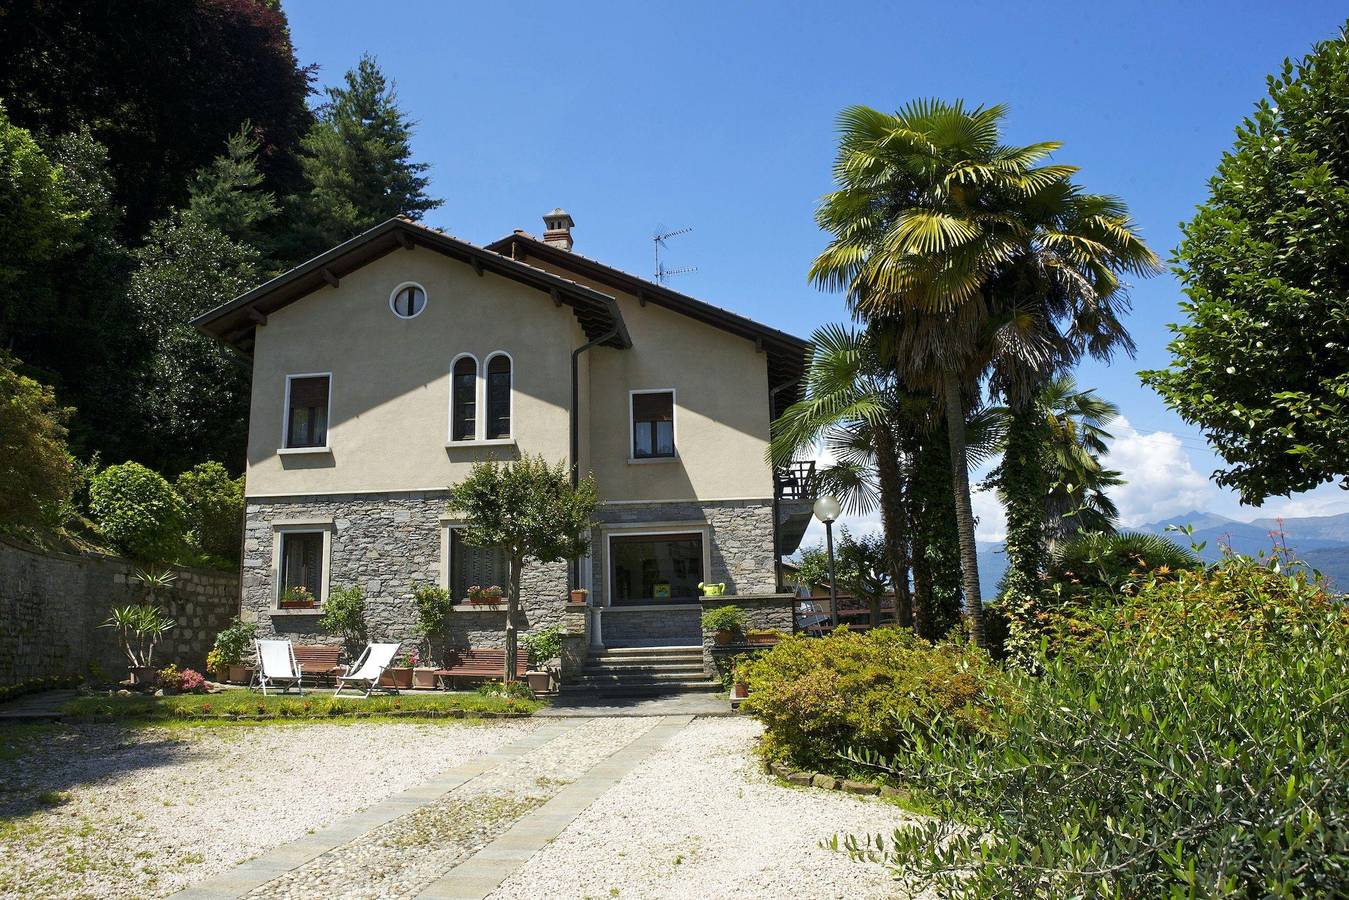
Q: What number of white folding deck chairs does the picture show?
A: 2